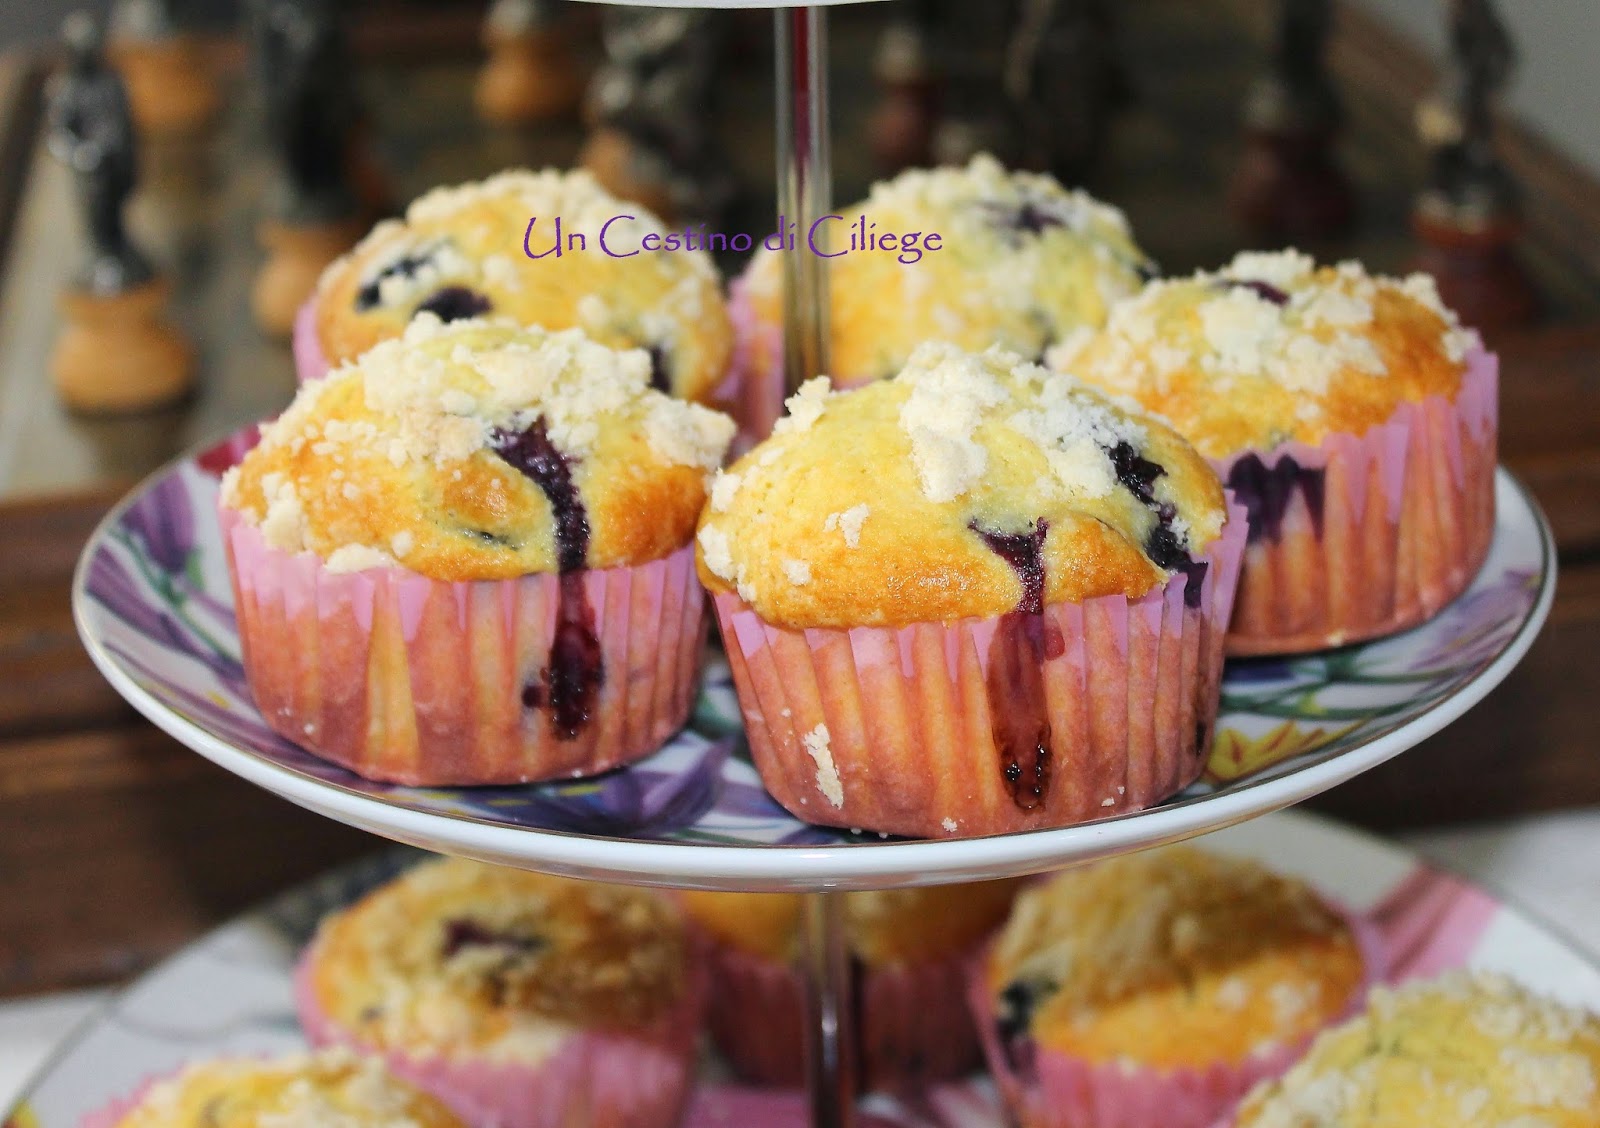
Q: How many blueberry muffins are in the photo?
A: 10